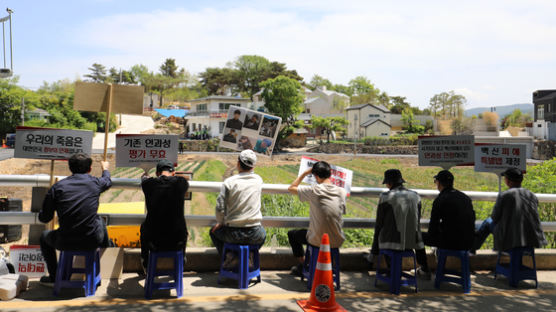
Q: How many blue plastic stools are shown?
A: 7